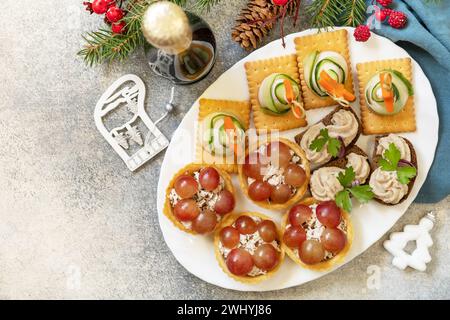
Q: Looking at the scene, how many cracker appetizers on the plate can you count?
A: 4